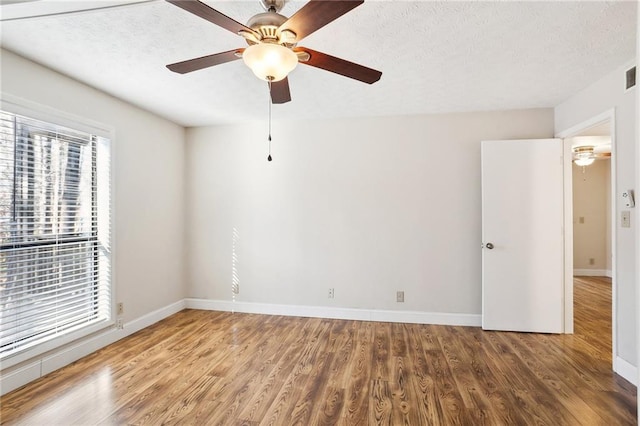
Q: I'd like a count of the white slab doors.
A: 1